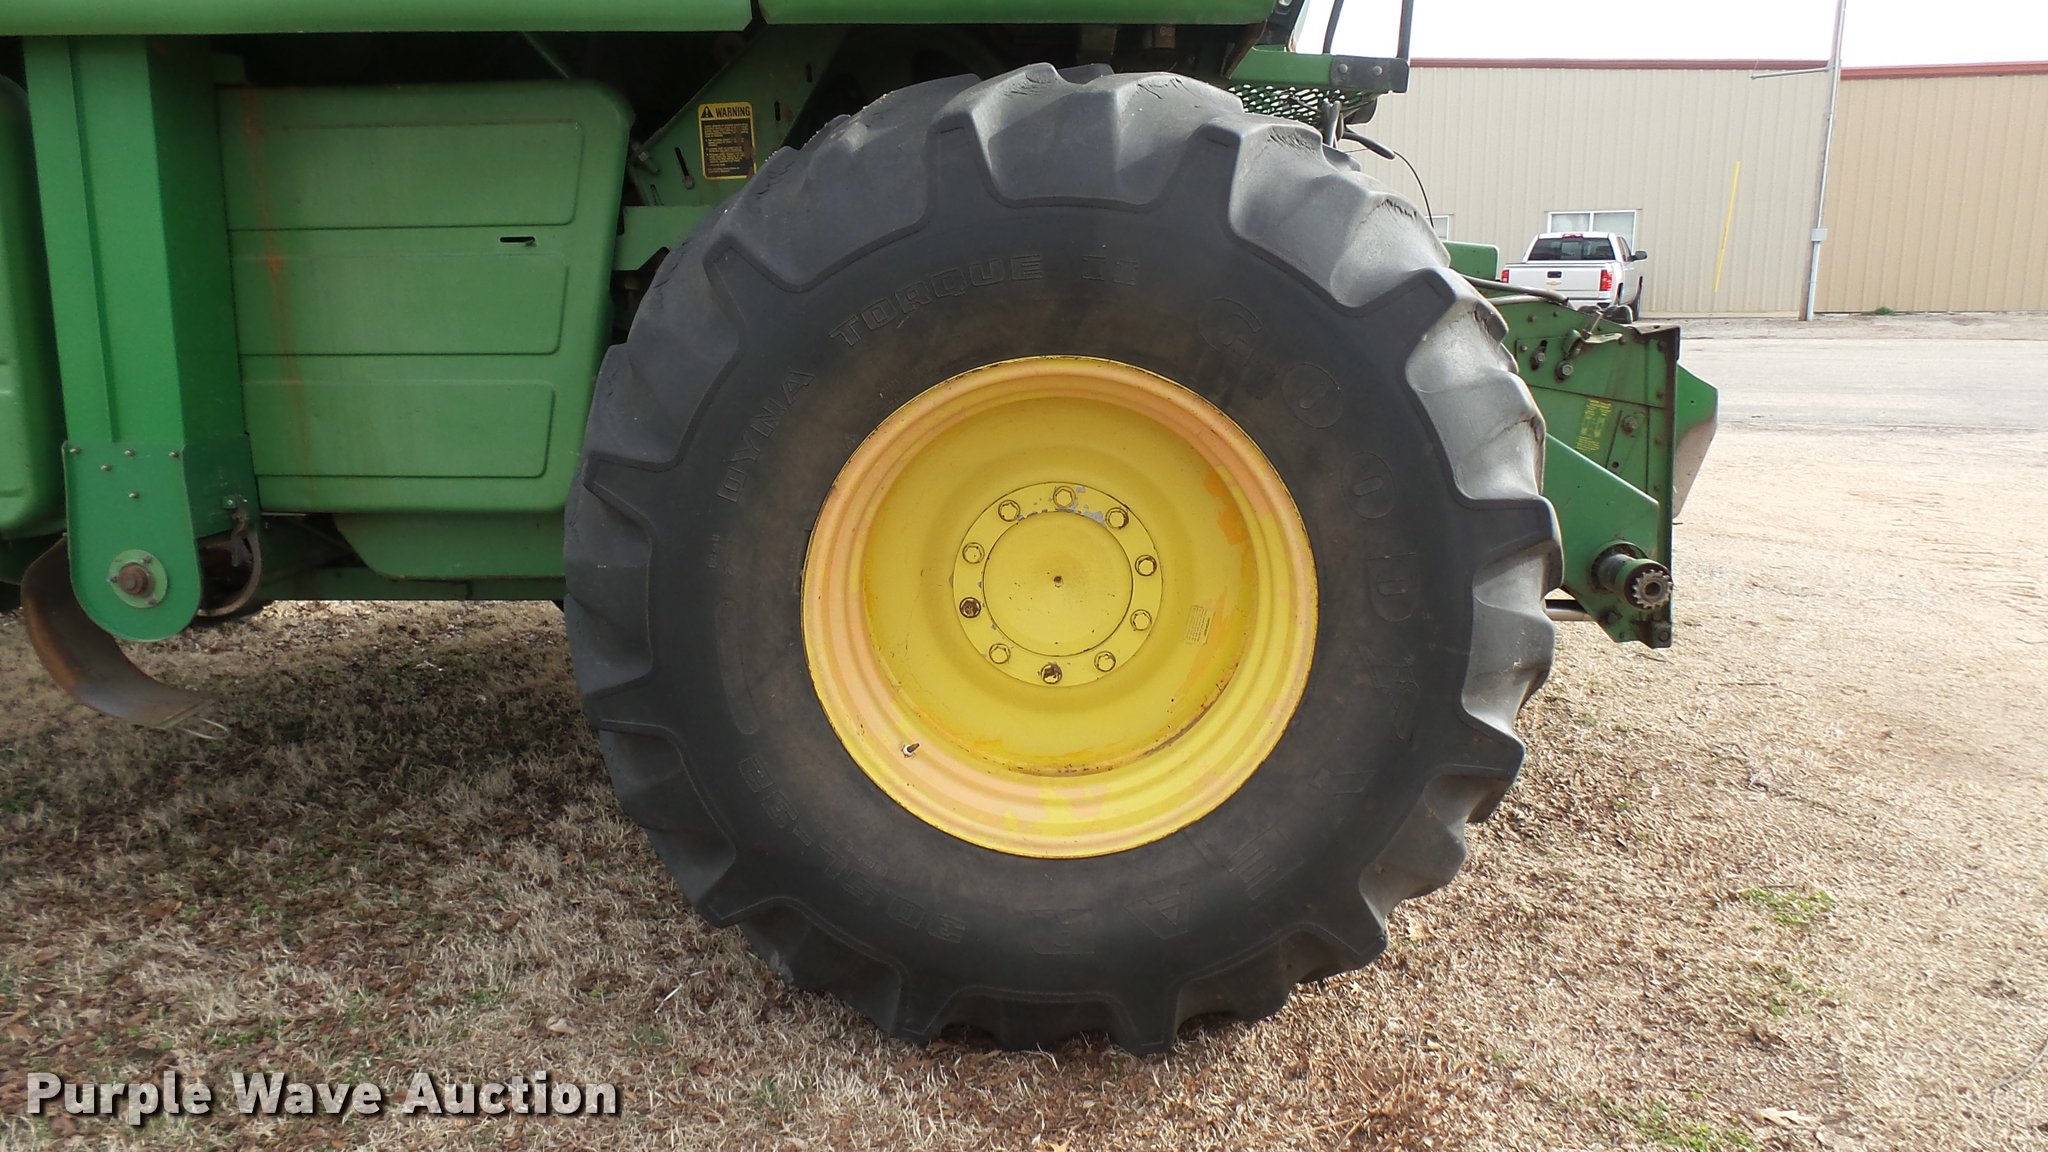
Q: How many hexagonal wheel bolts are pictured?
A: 10